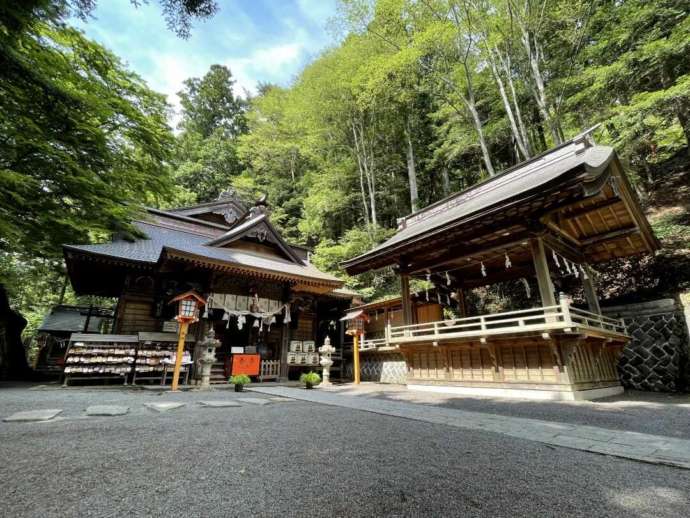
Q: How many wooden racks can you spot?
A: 2